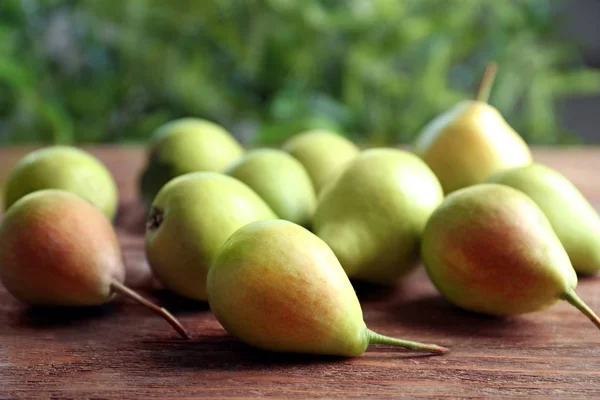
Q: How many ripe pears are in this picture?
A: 11